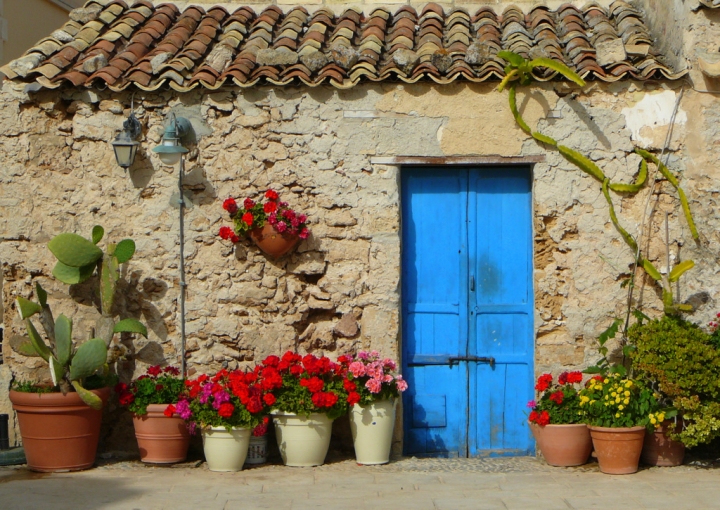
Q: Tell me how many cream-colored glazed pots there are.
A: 3